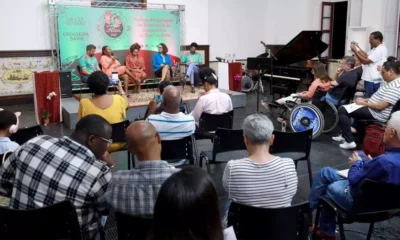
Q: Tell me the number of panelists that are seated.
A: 5